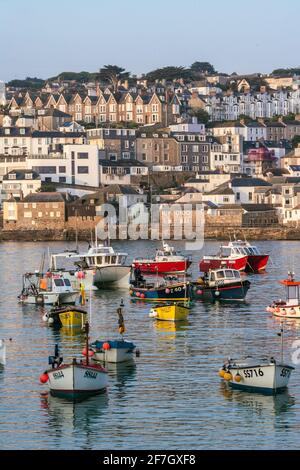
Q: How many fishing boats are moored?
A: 12